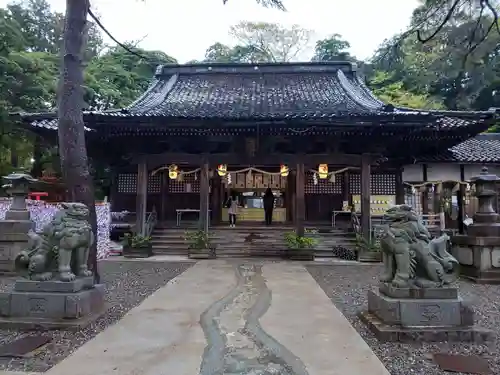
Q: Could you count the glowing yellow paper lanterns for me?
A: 4